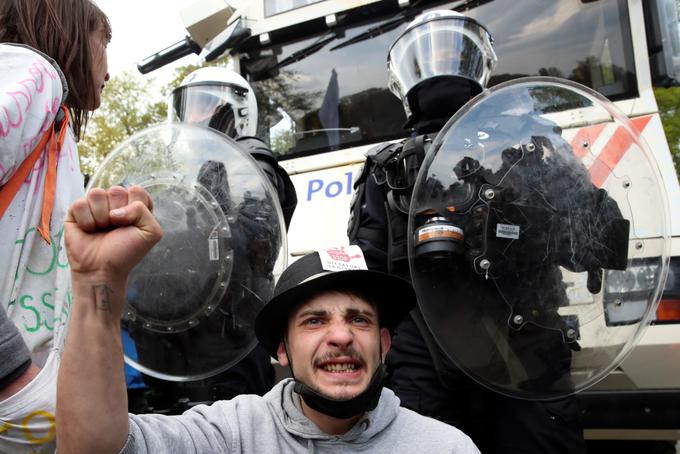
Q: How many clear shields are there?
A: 2